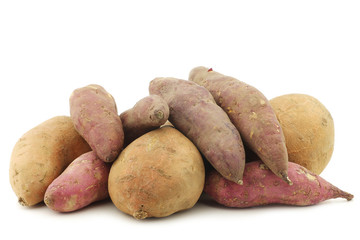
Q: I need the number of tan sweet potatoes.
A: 3